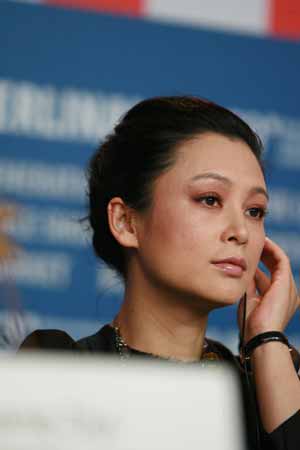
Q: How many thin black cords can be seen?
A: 1